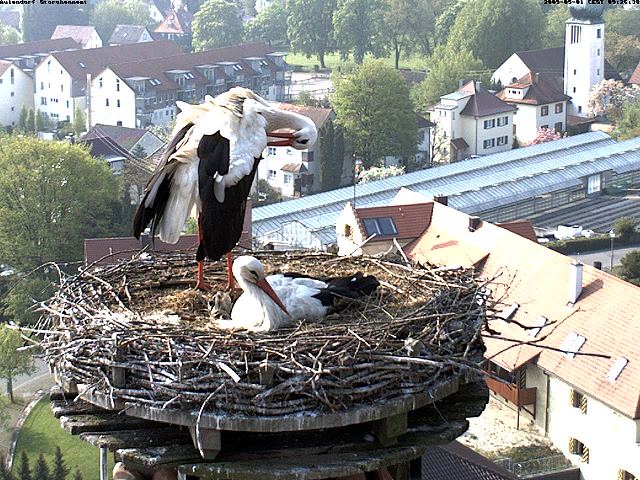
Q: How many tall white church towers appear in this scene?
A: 1